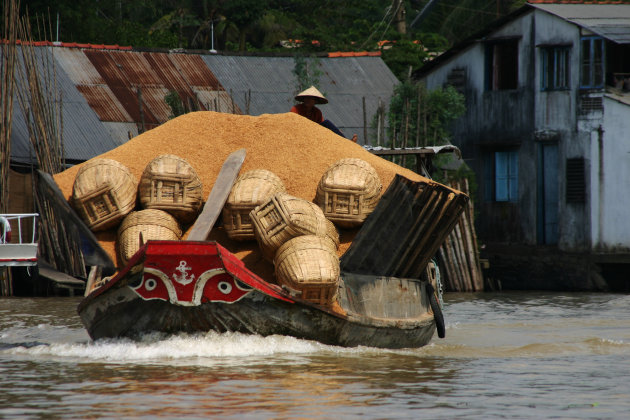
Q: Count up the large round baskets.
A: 7